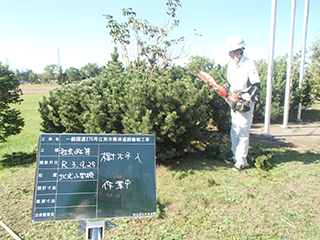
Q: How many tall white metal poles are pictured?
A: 3